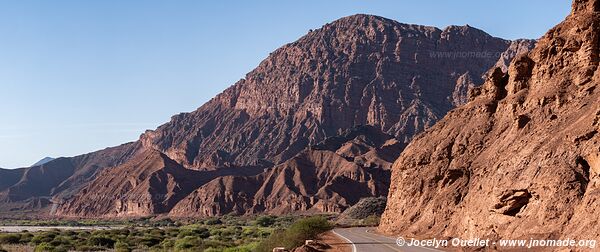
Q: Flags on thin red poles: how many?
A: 0